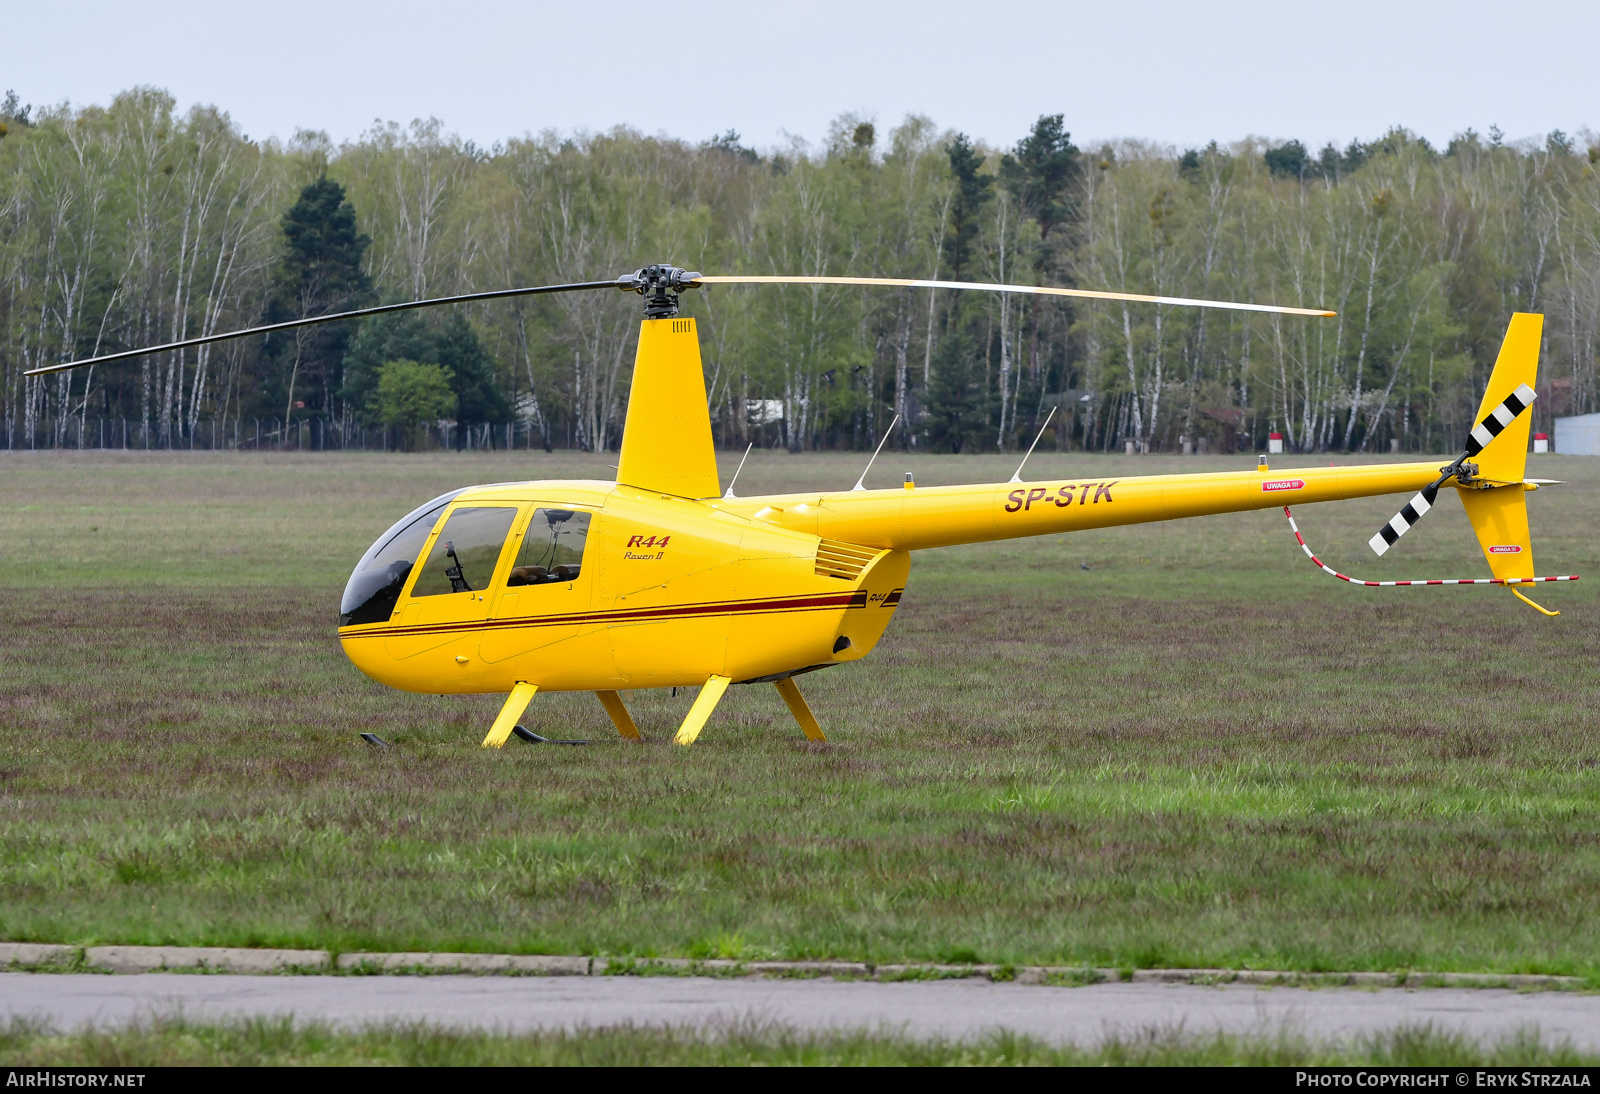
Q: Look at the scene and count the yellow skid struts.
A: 4